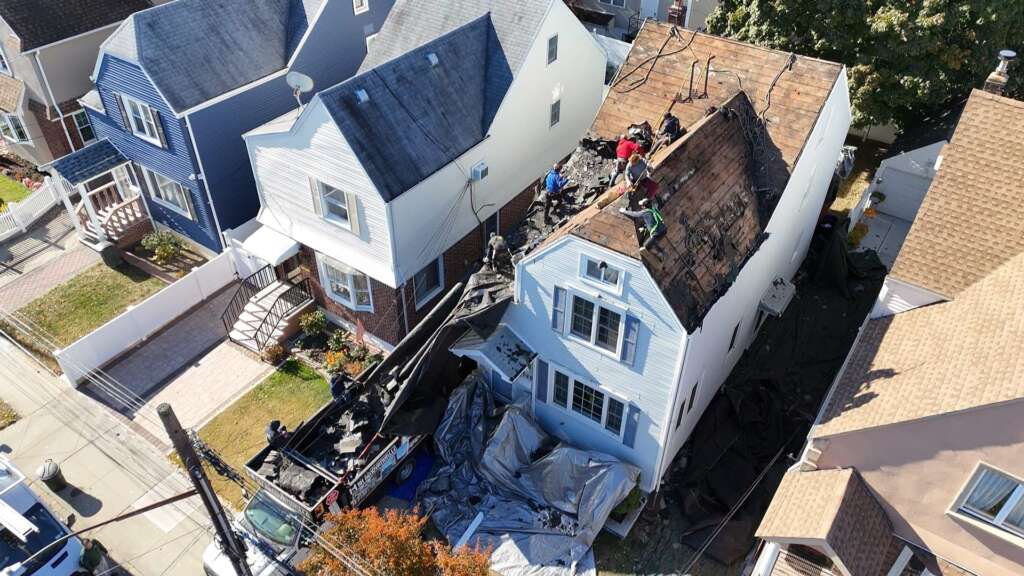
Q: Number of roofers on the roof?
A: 6